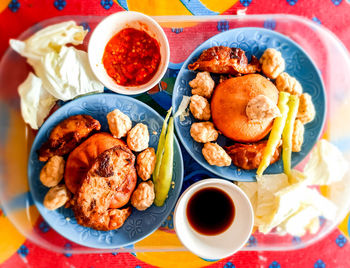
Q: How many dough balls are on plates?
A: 14